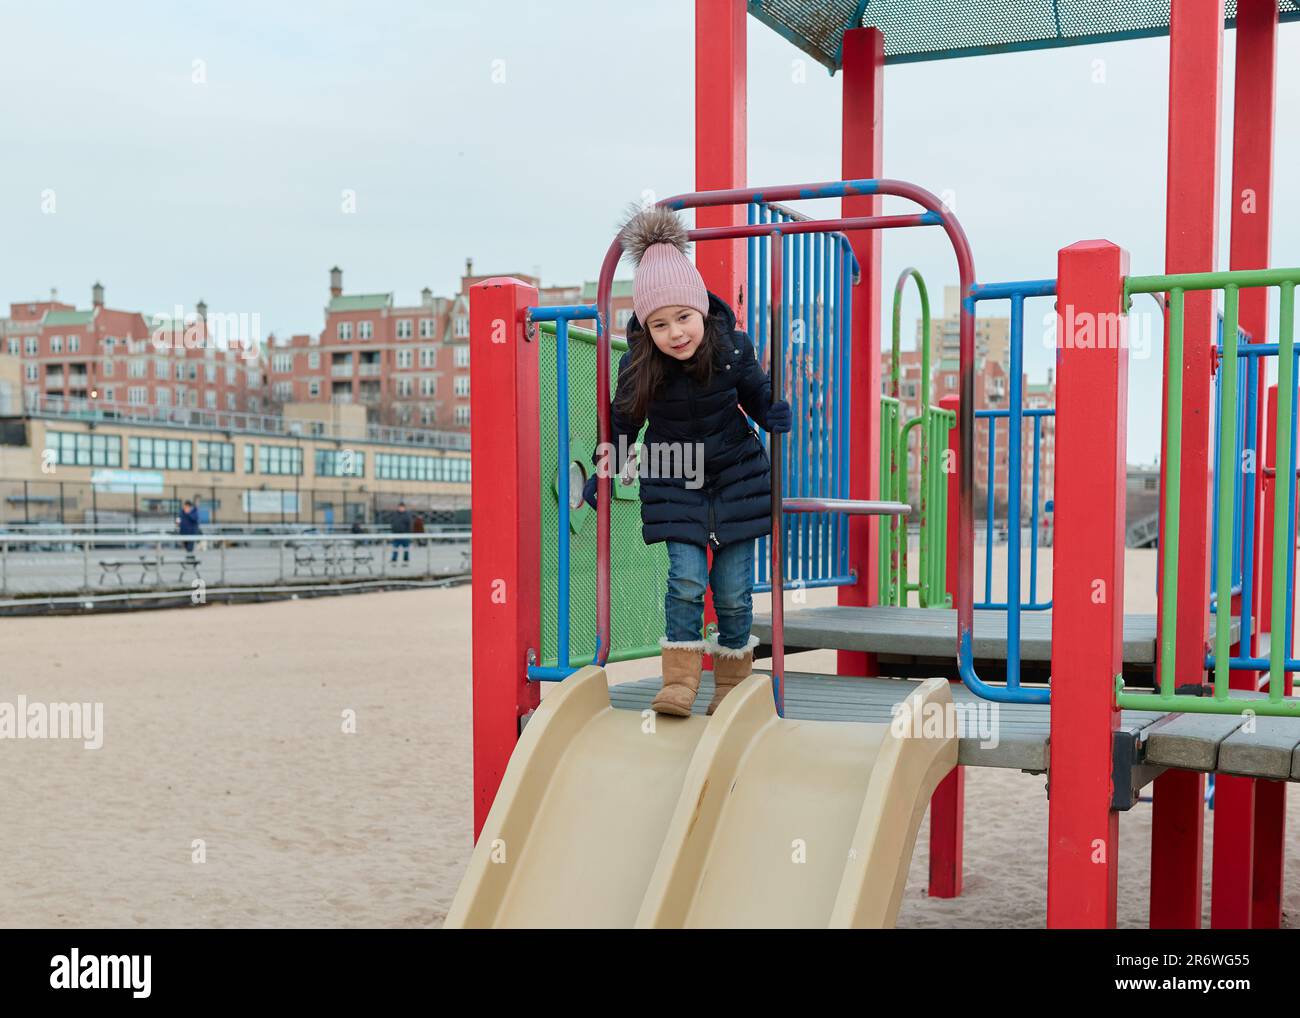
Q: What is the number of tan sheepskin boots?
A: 2